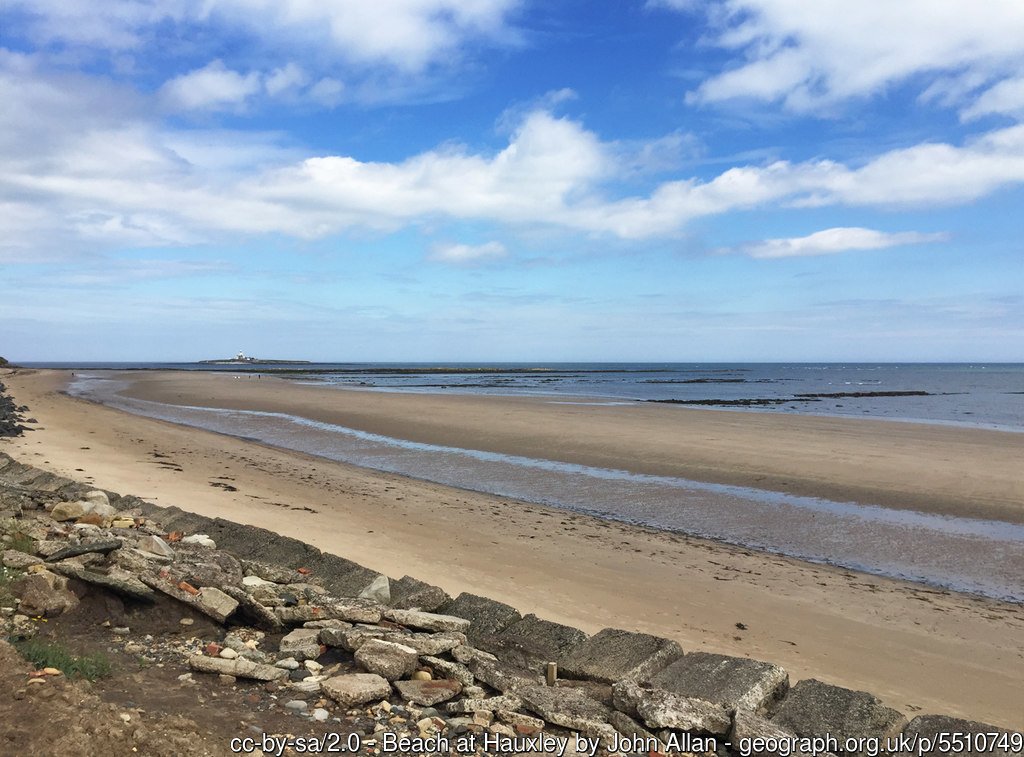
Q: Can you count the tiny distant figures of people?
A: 3